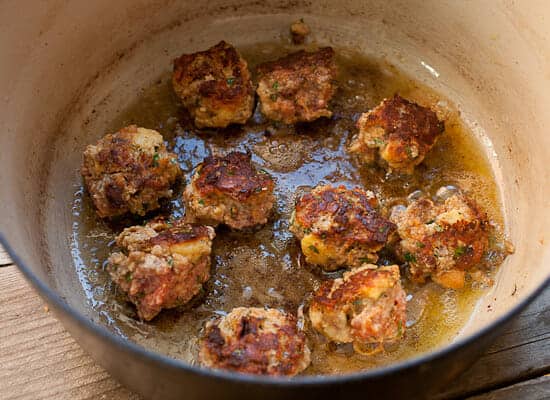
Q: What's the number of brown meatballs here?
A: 10